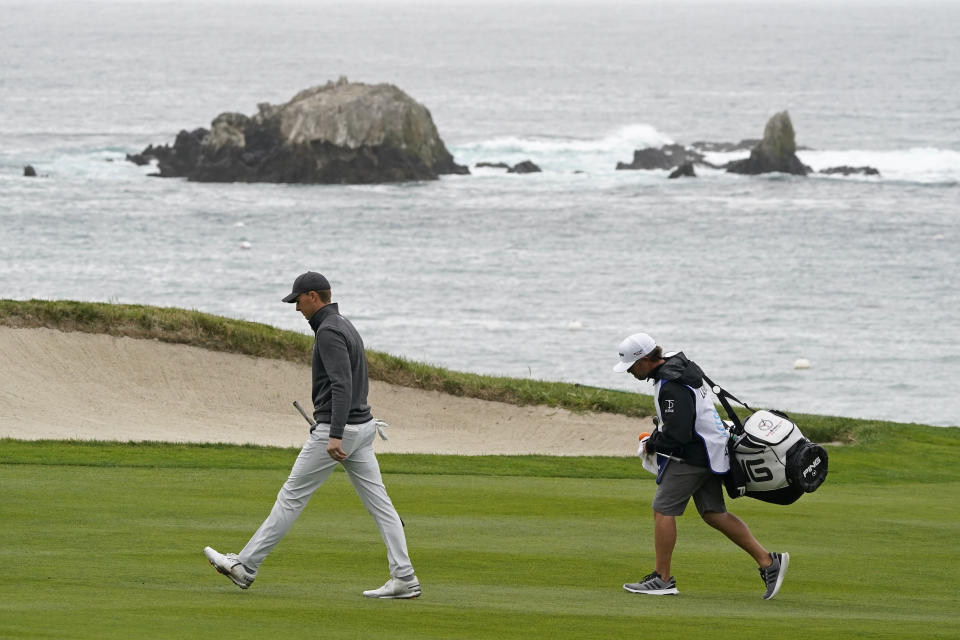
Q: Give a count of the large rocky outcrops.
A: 2